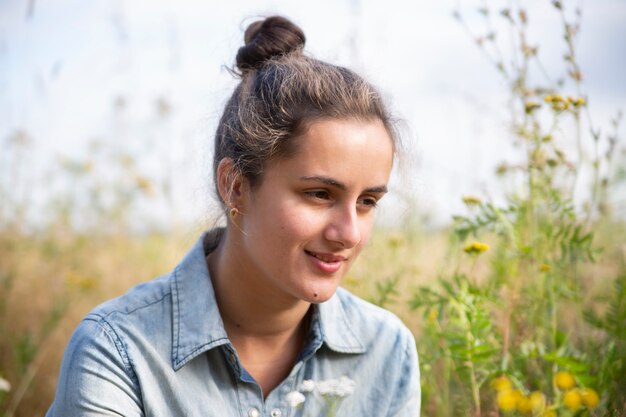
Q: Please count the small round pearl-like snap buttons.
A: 2